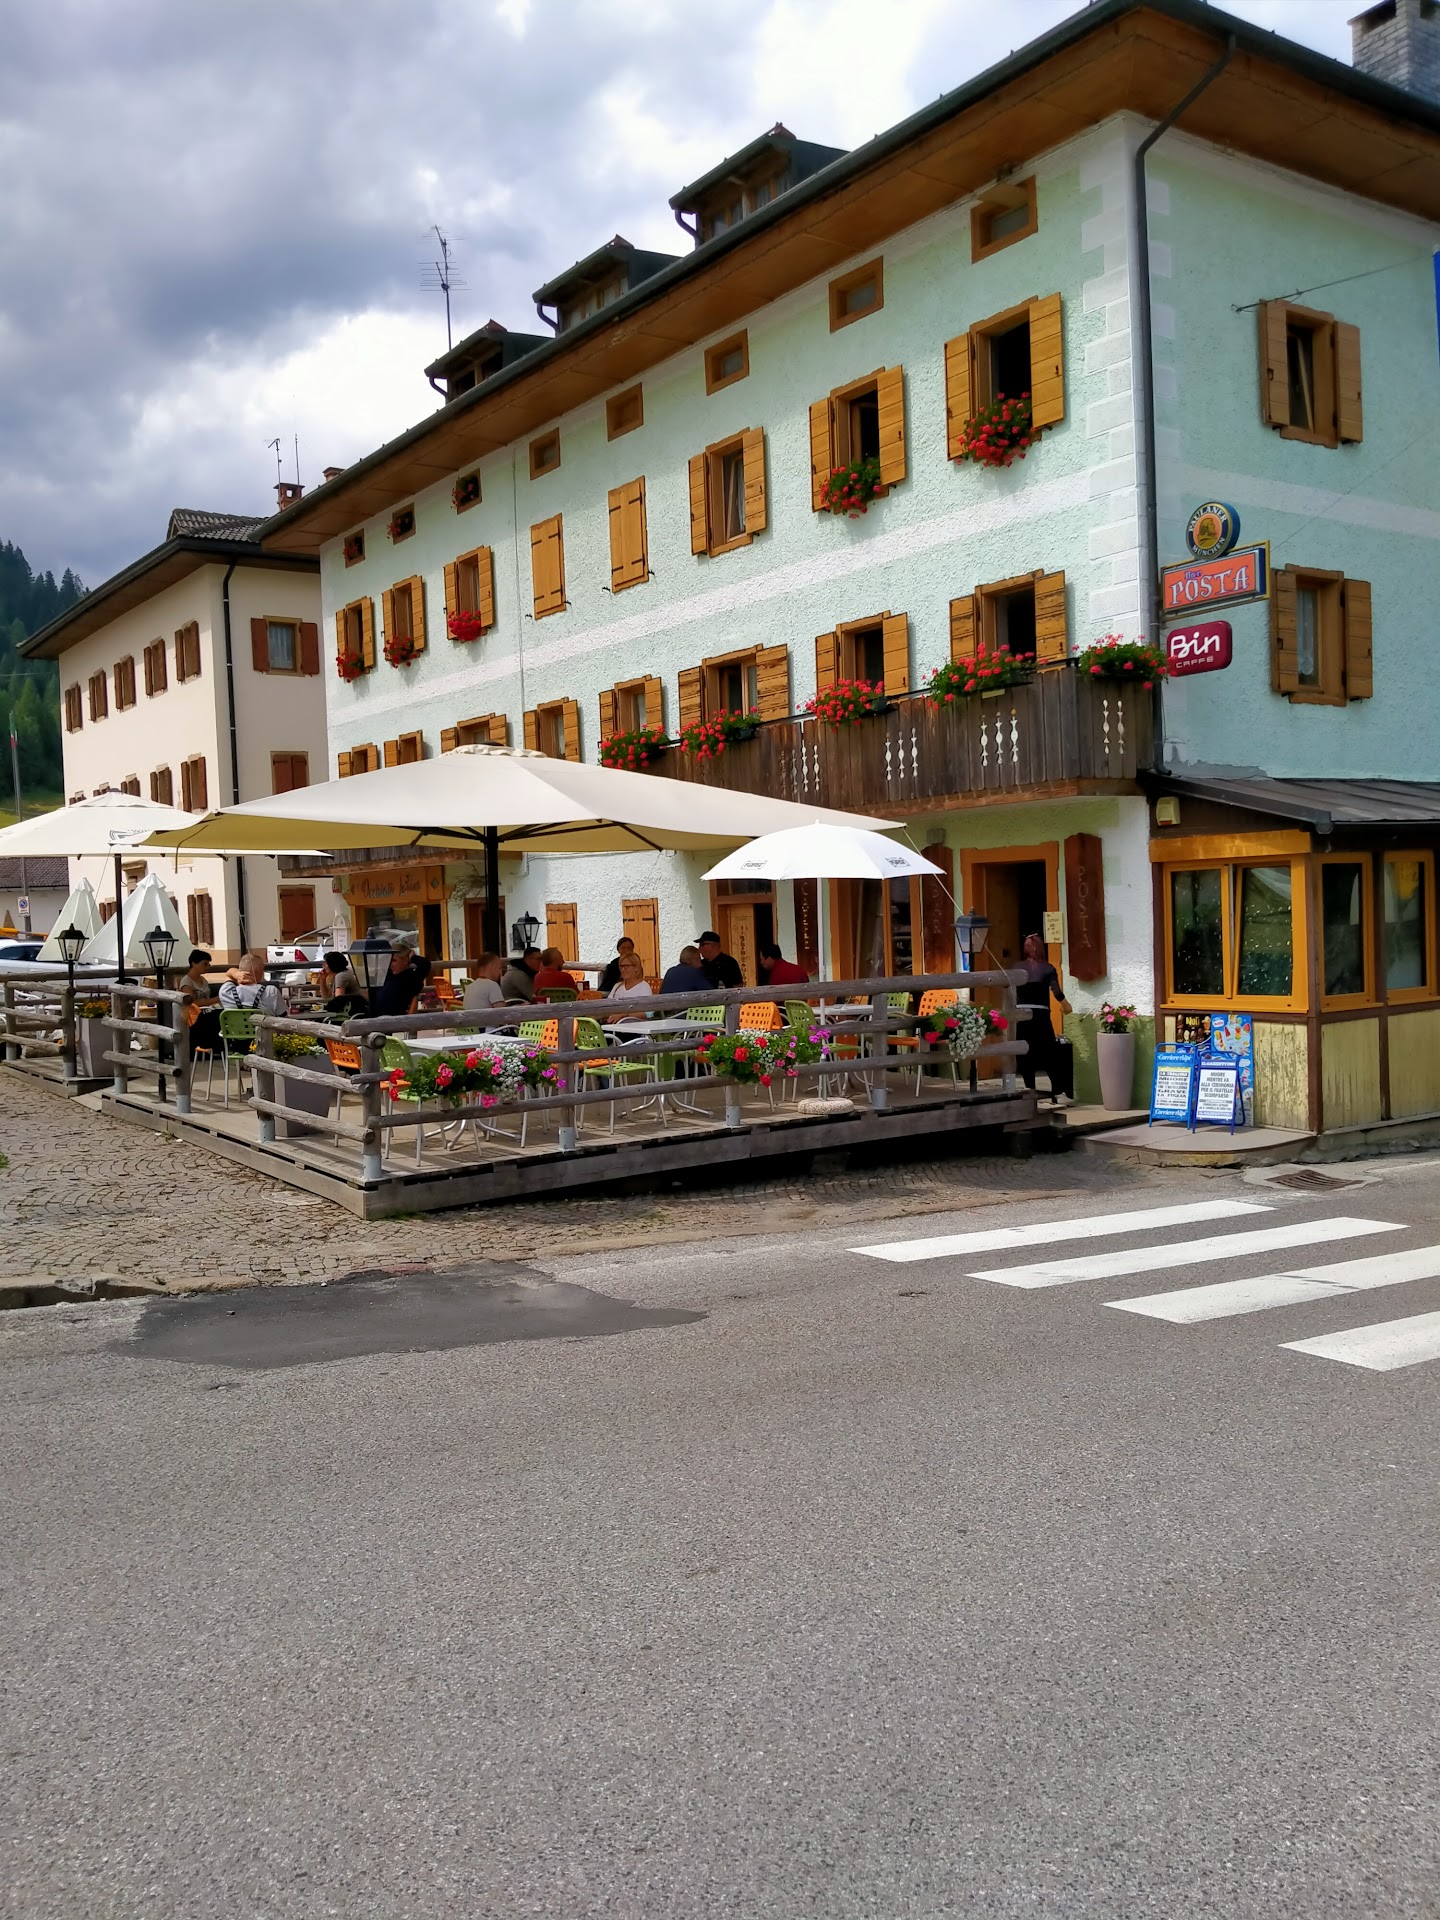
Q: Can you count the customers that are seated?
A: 12